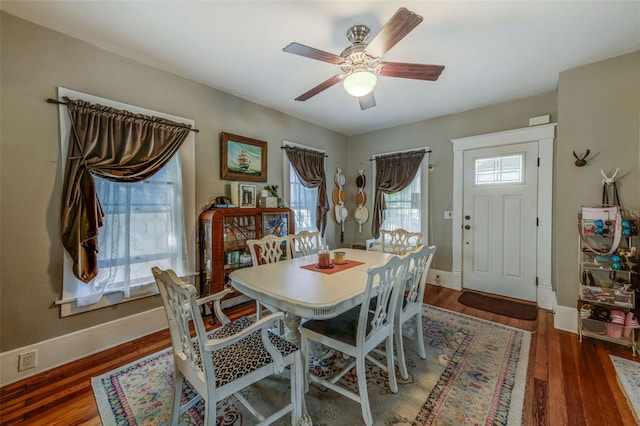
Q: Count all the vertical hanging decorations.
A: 2